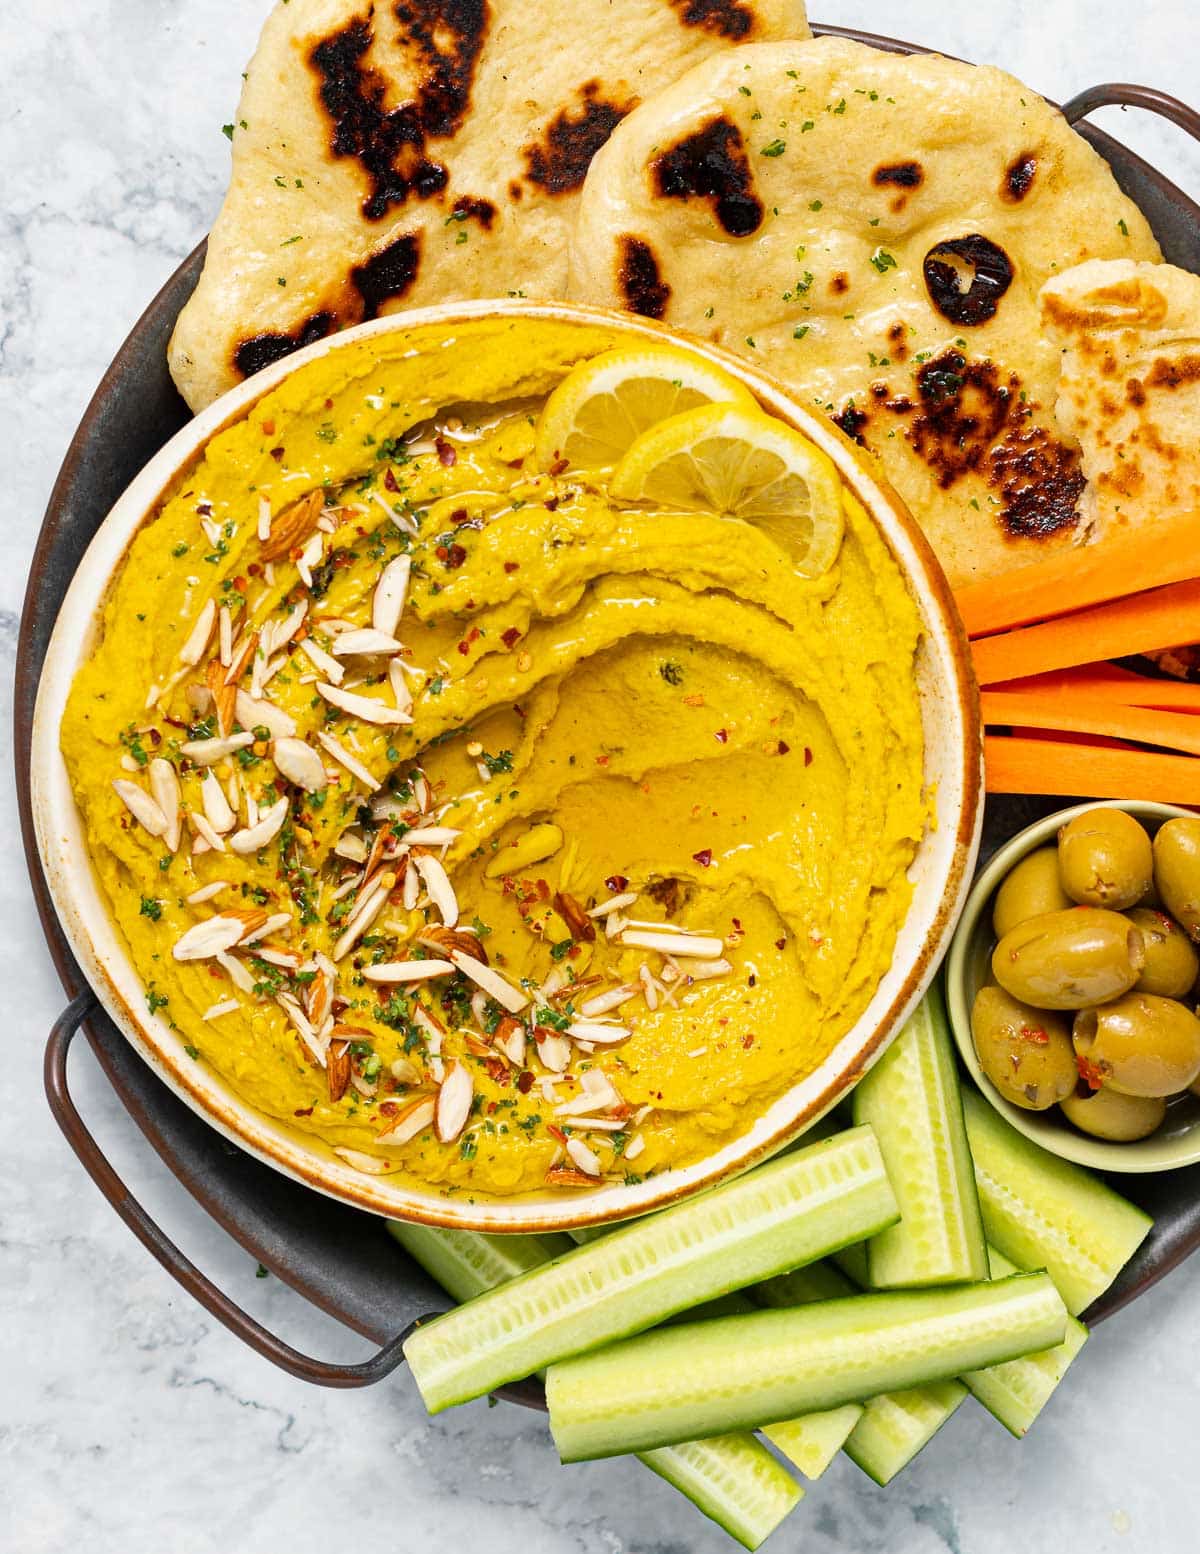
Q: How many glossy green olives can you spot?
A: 8